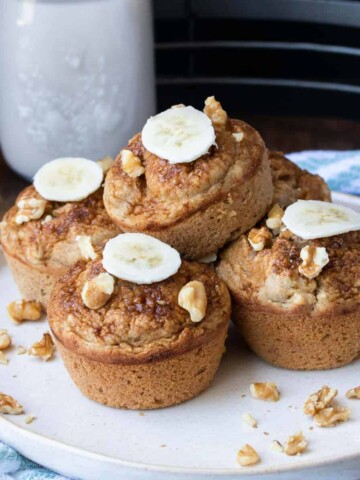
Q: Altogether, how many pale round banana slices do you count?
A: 4